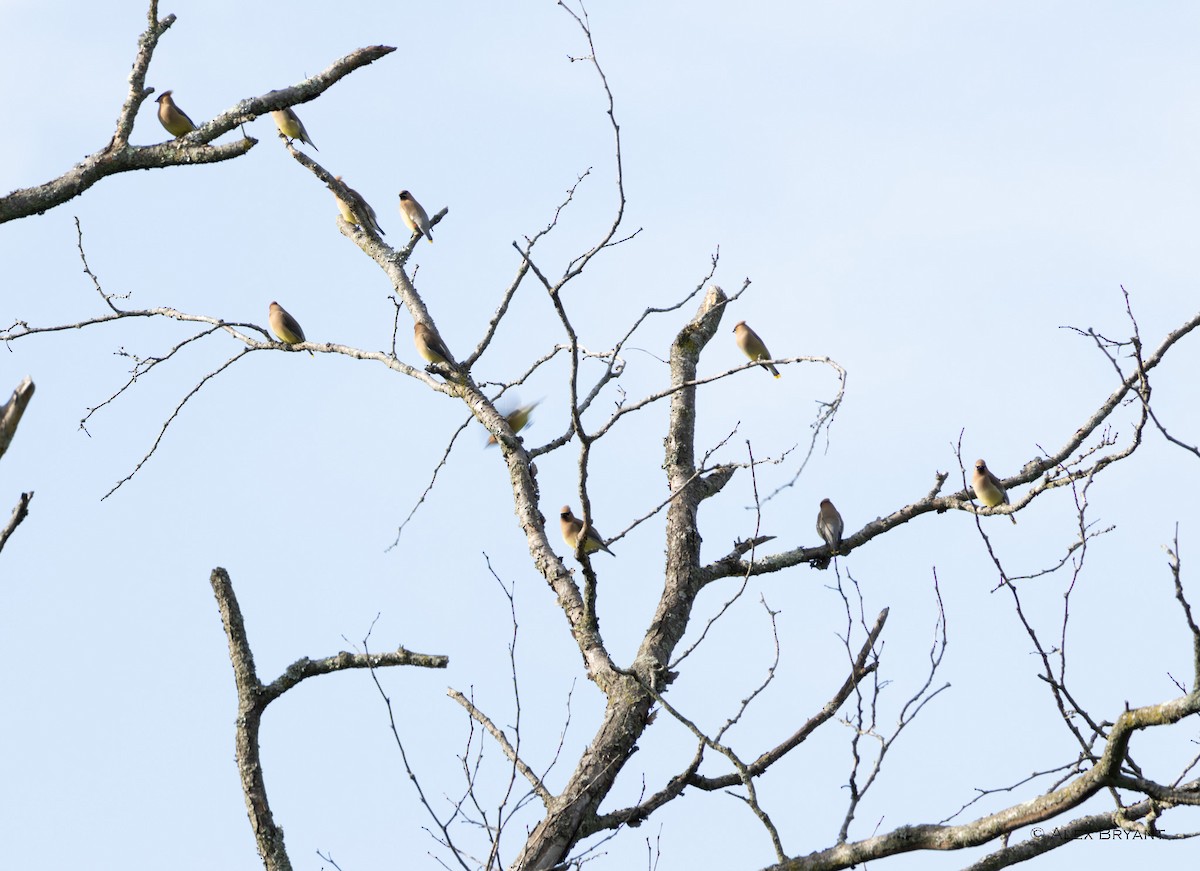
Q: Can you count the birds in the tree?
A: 11